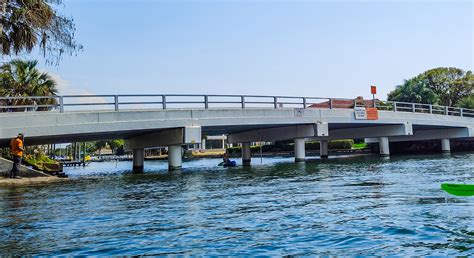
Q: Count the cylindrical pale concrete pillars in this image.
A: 7